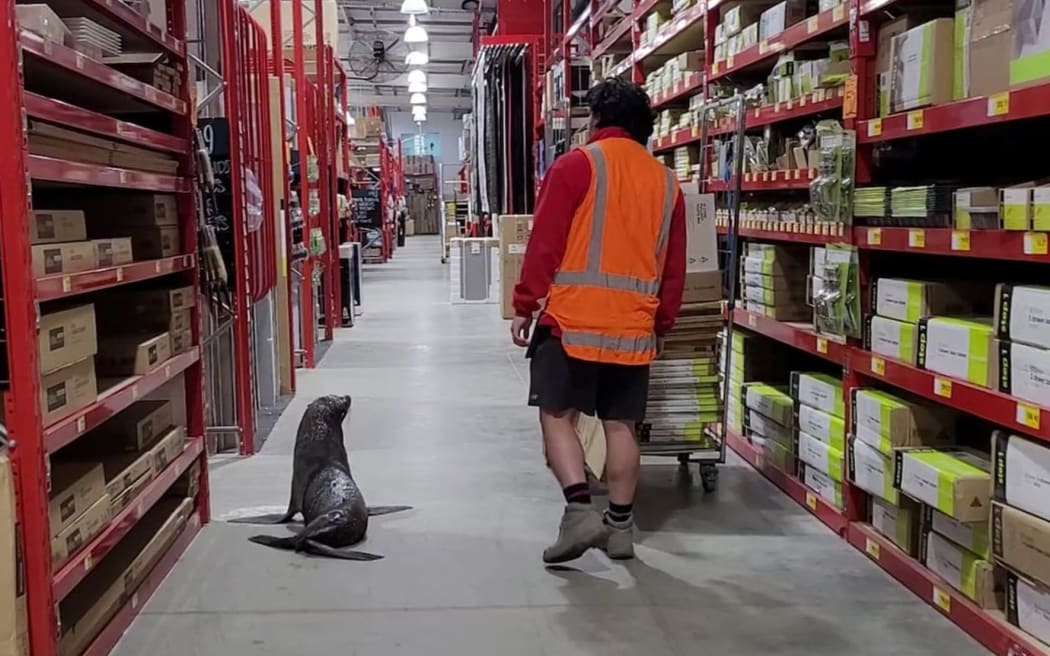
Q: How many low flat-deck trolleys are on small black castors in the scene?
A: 1